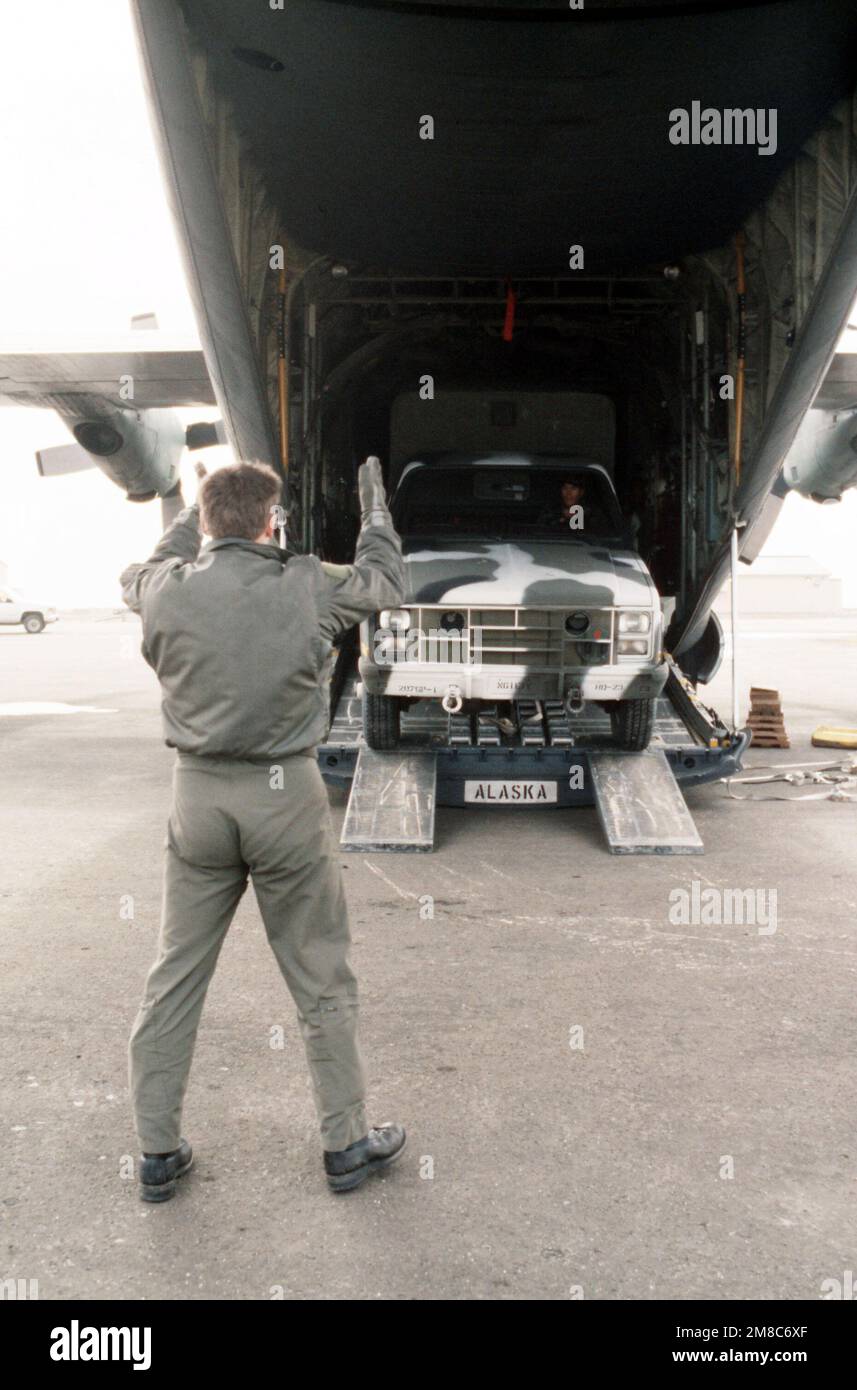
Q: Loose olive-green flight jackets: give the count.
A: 1